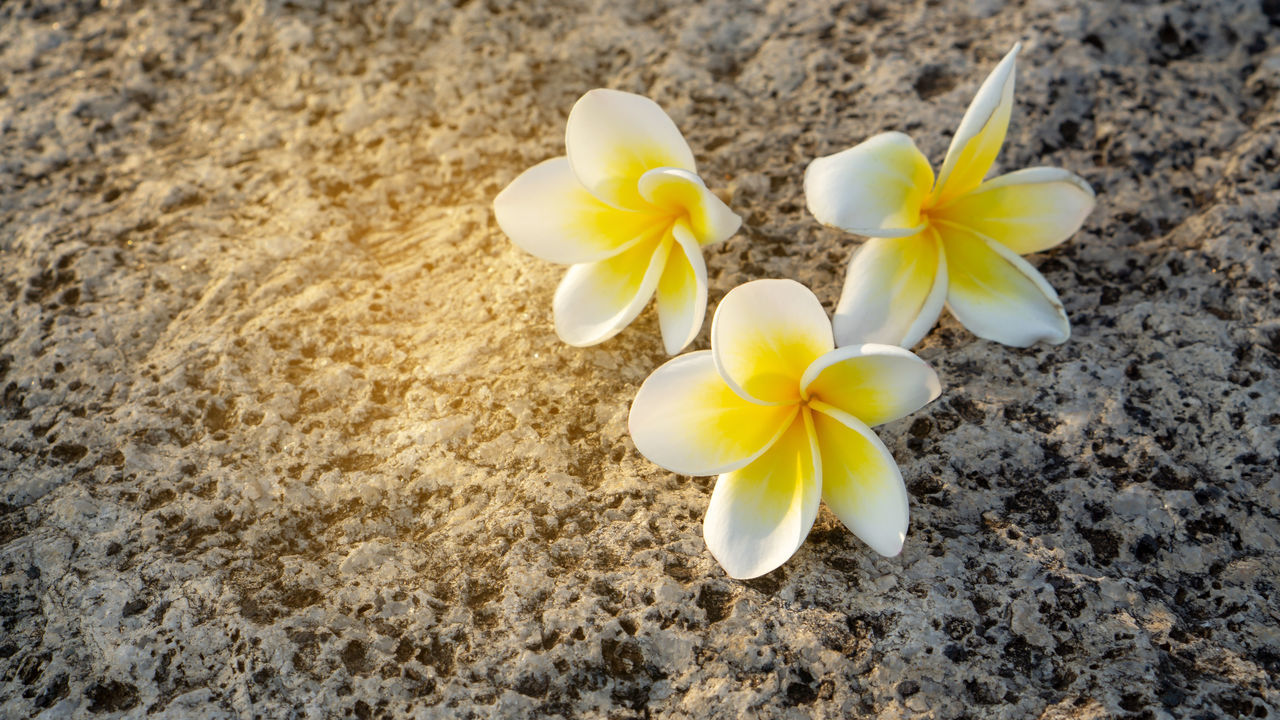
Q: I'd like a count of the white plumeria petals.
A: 15